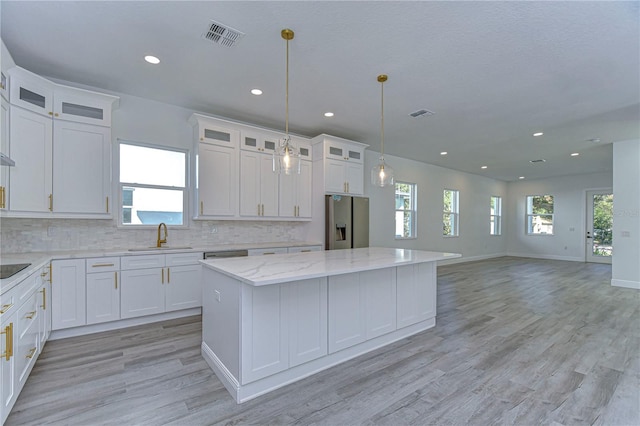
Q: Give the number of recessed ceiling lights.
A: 8